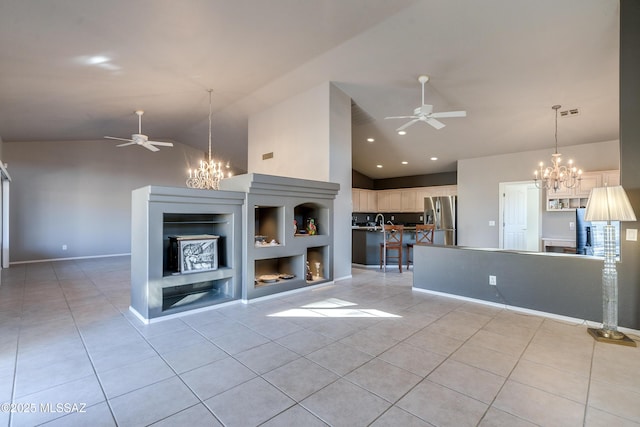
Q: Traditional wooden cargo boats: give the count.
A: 0